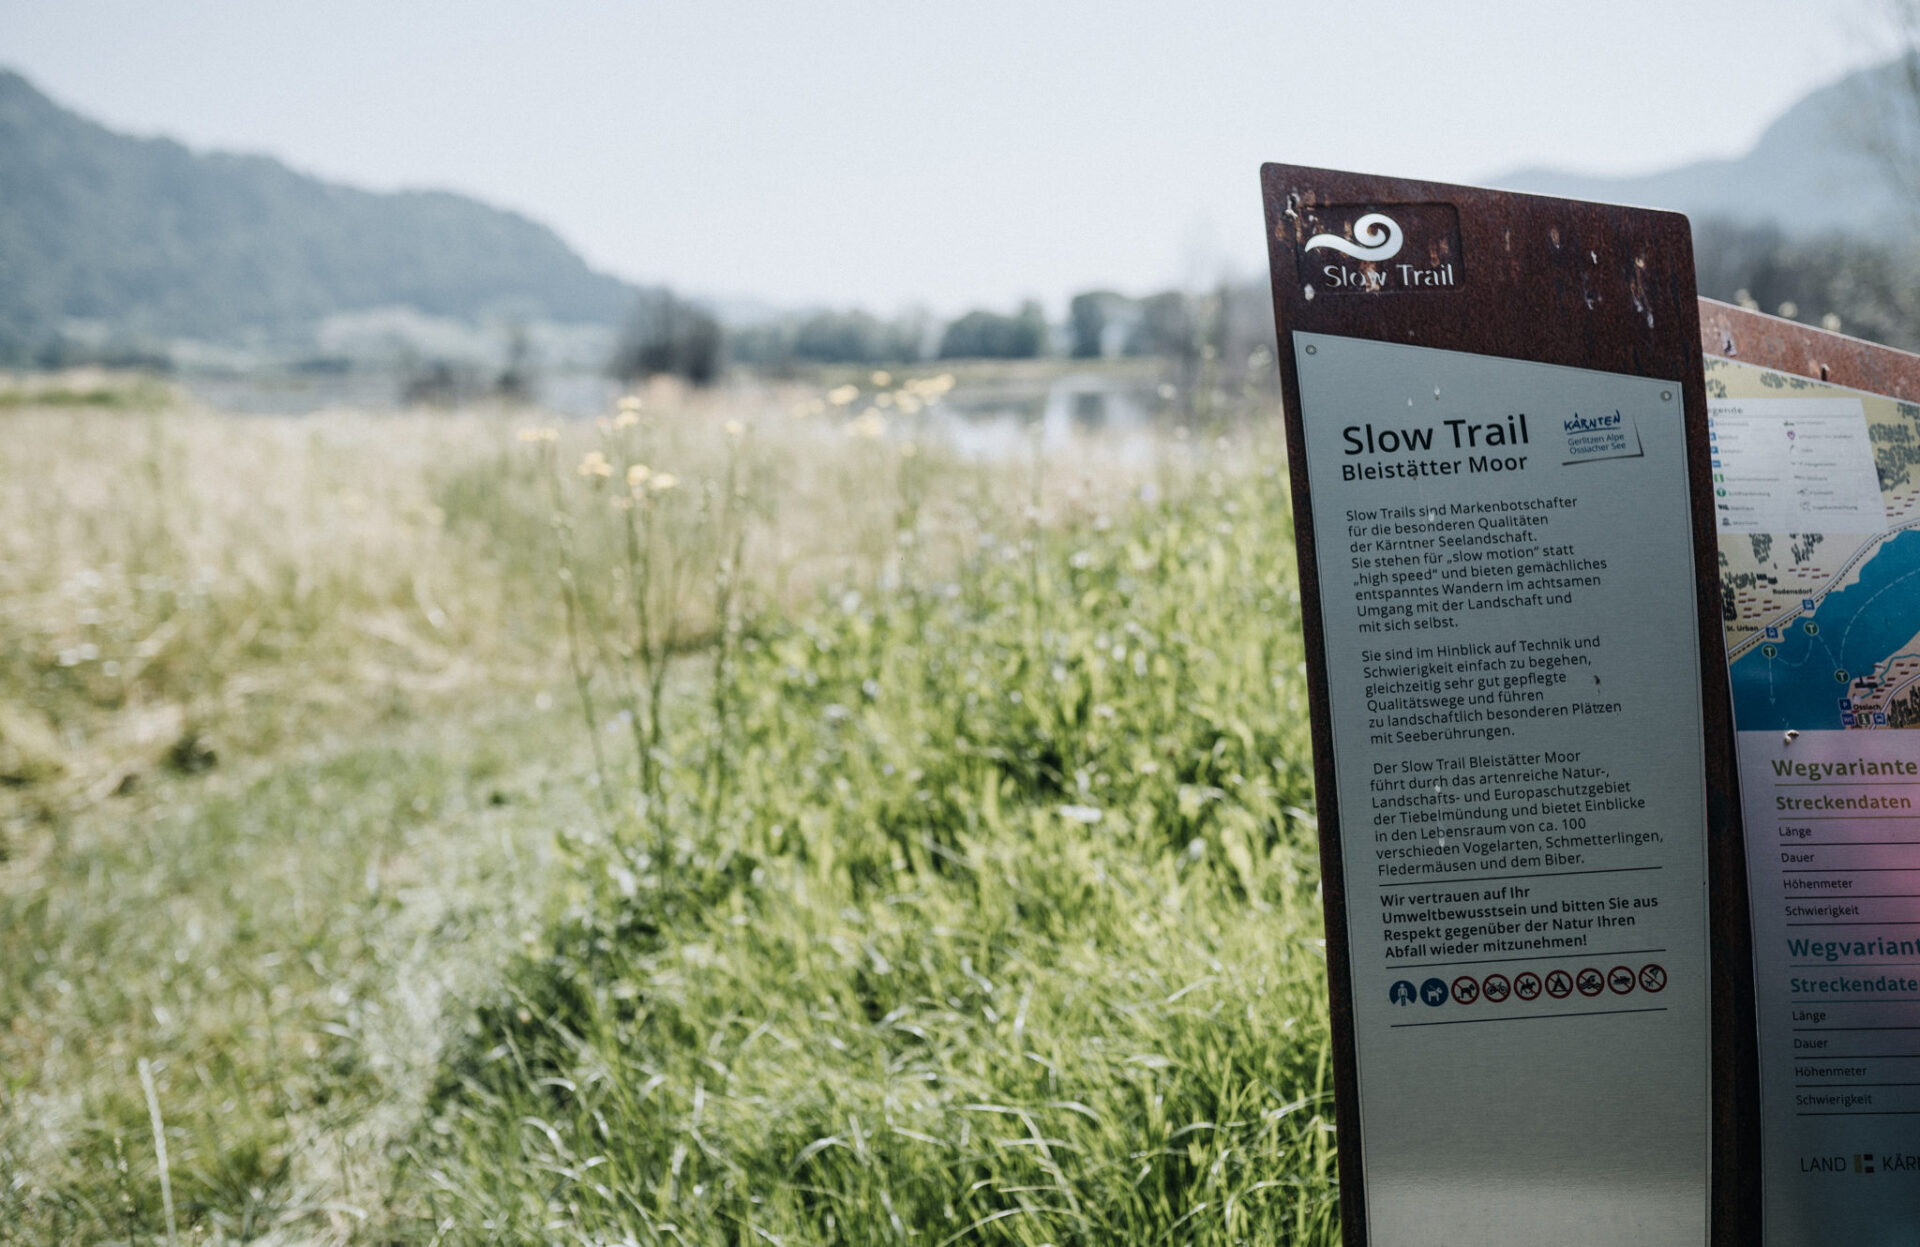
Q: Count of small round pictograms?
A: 9